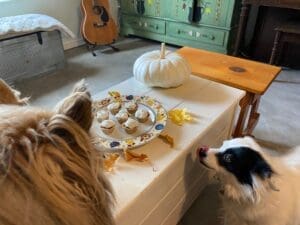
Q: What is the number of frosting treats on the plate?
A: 7